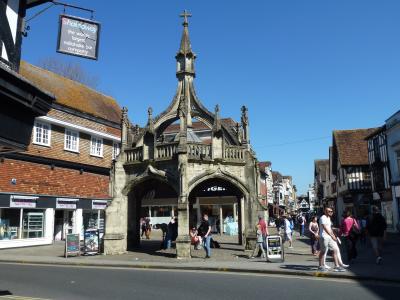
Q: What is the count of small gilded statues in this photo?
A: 0